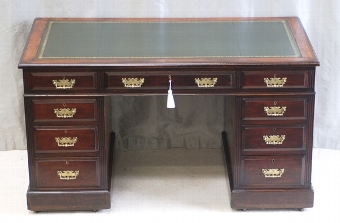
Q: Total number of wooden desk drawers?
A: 9